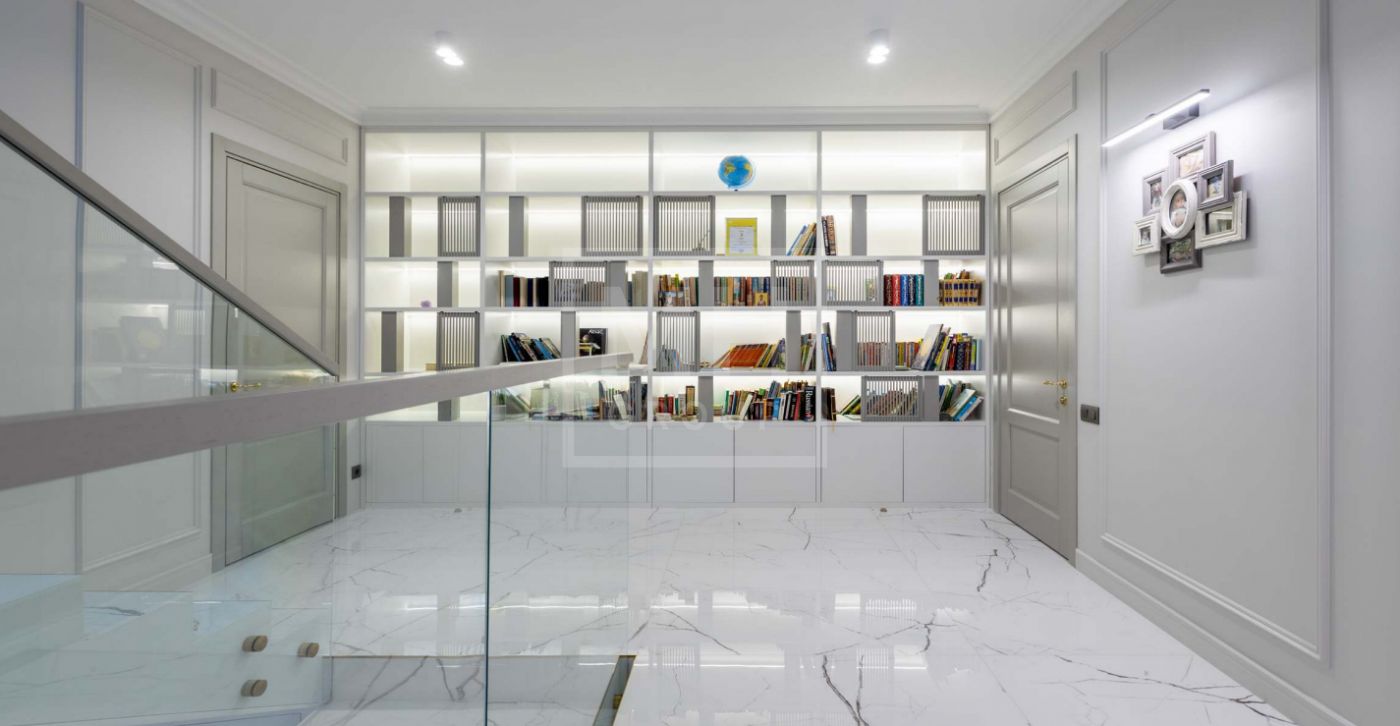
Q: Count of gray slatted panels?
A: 11